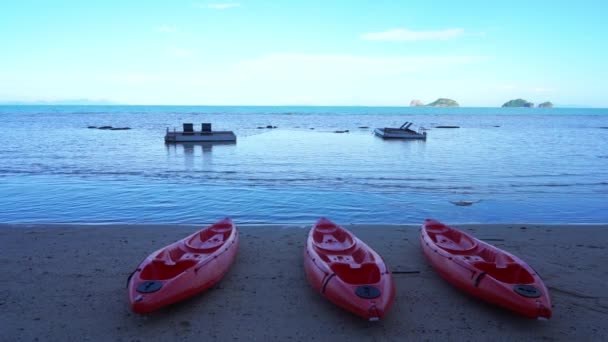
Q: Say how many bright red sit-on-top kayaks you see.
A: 3